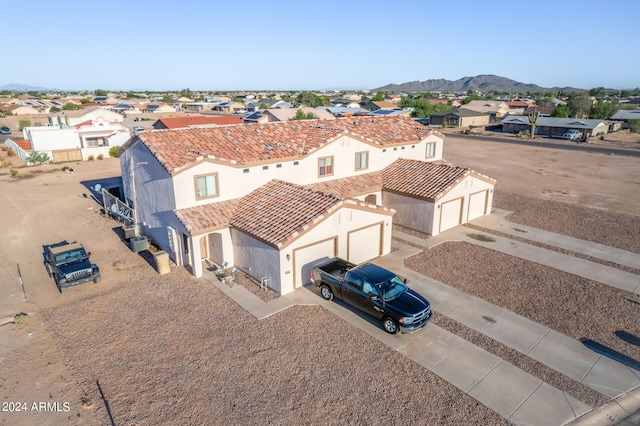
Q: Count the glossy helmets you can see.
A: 0